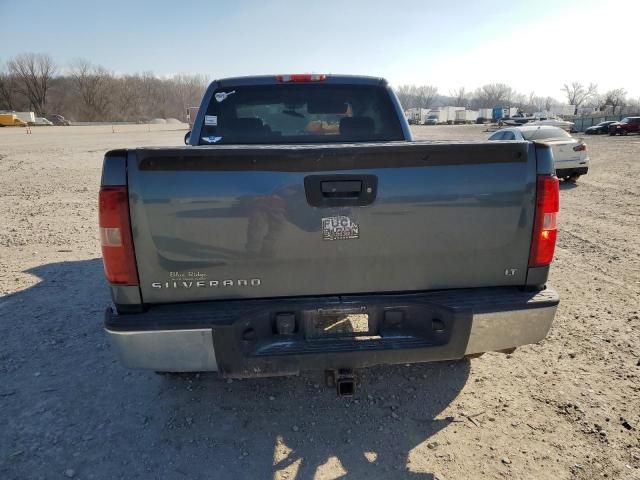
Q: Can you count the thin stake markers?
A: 4